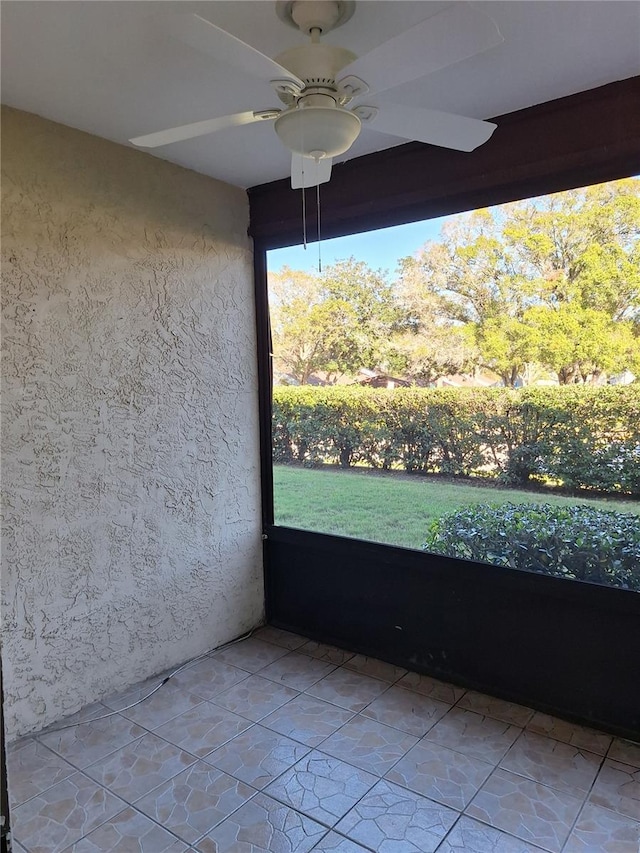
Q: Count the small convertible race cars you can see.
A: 0